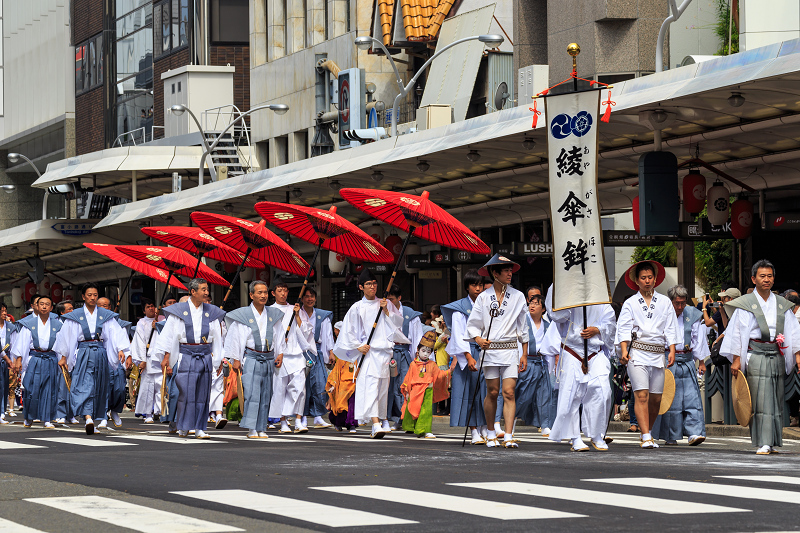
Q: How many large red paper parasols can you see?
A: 6